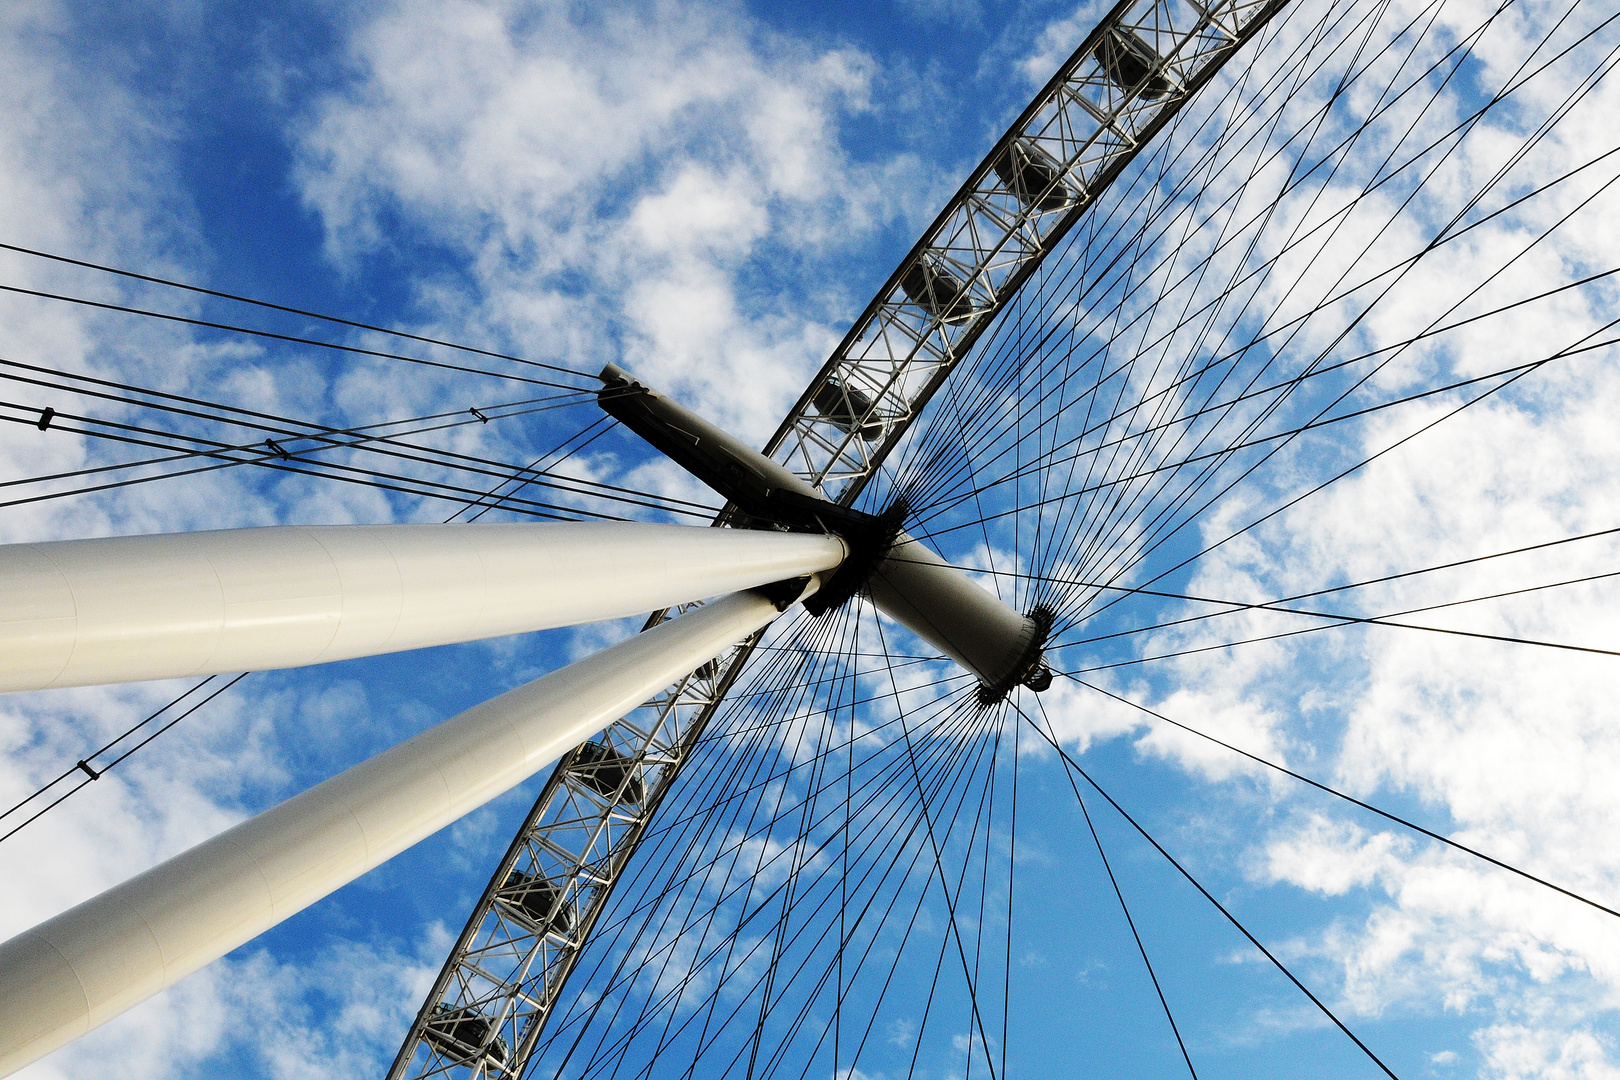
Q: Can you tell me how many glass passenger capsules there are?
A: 8